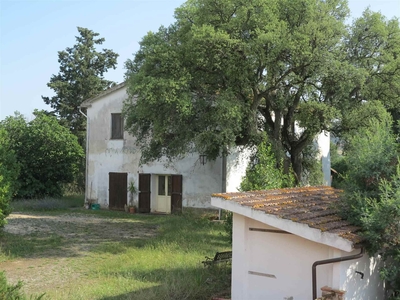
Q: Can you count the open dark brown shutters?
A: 2